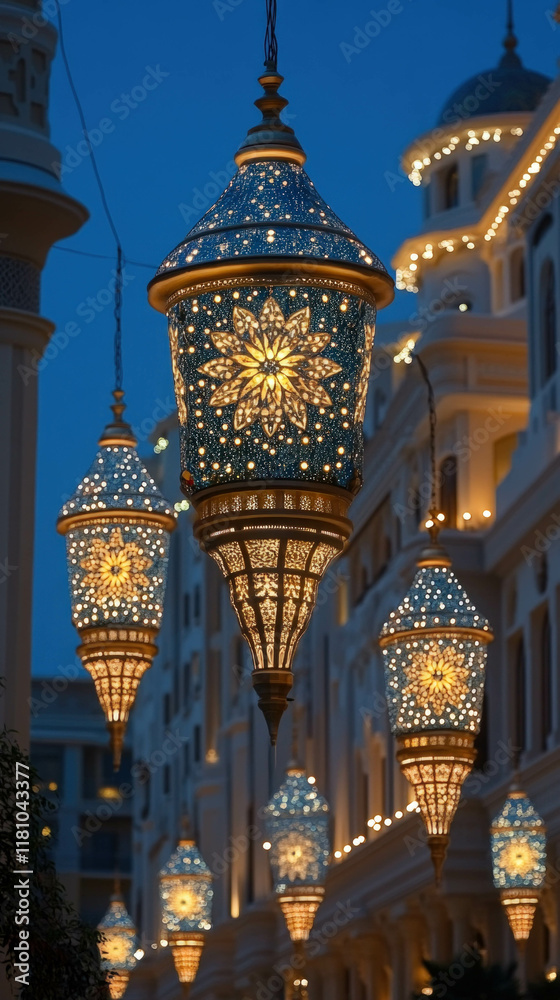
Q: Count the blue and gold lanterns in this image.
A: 7